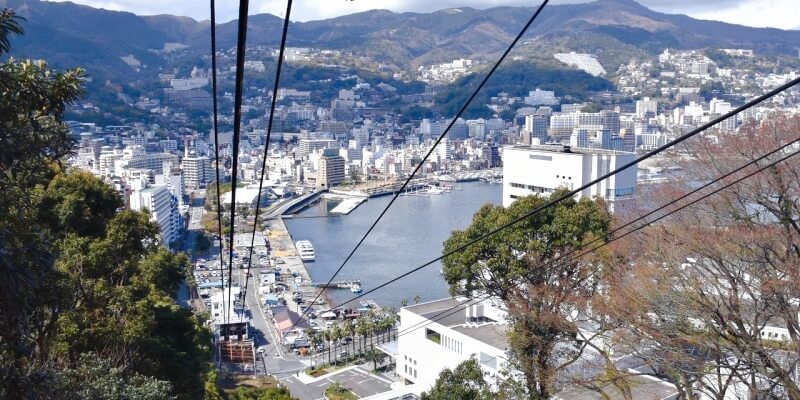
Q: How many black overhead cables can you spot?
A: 7